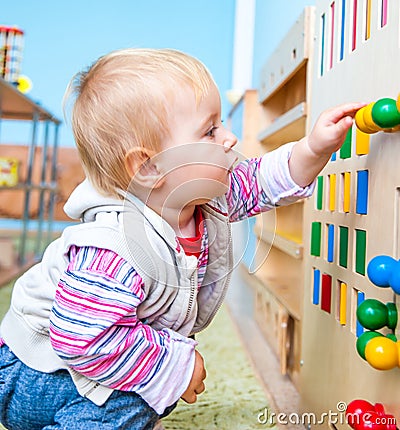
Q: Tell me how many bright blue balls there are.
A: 2